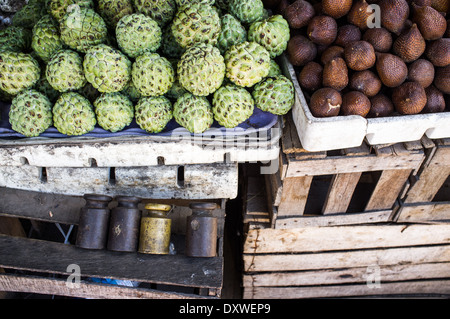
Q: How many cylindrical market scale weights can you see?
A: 4